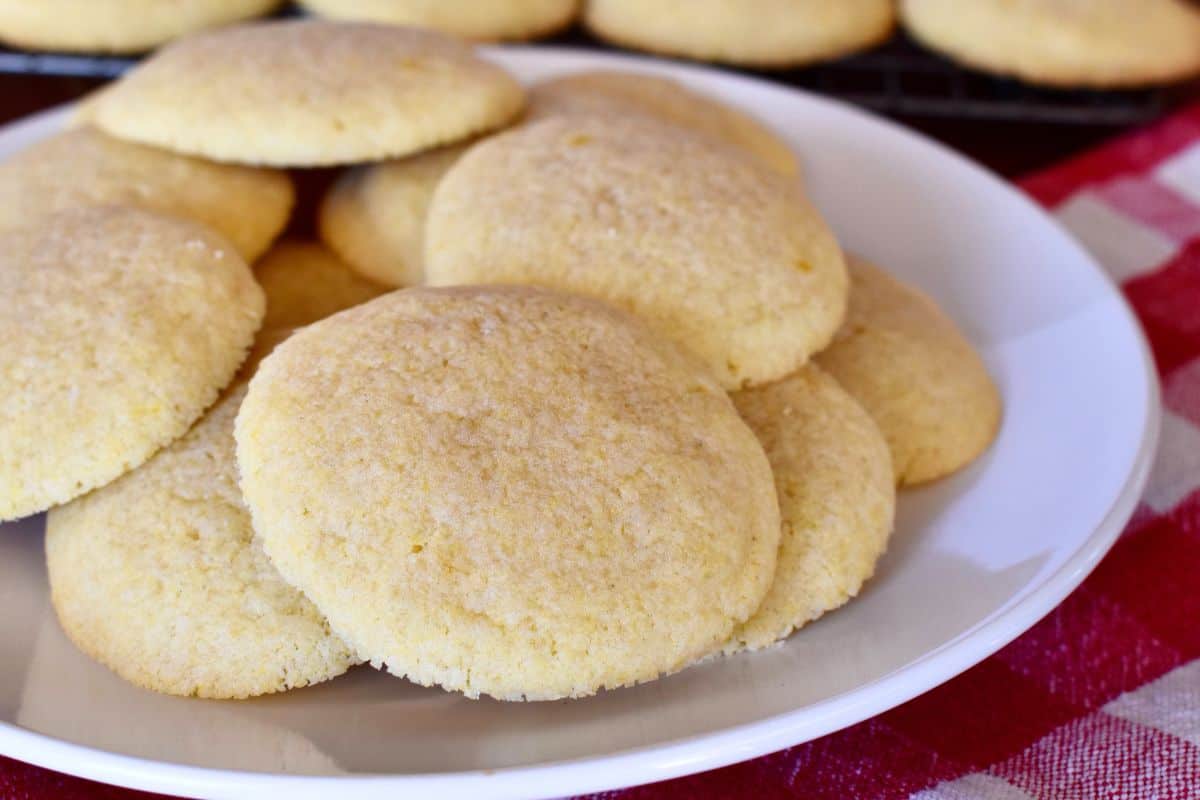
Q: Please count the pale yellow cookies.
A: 15